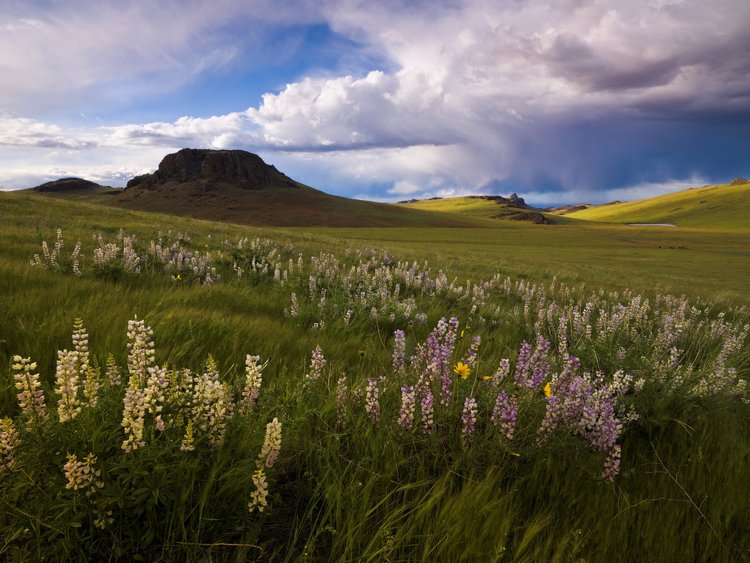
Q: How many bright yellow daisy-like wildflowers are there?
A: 2